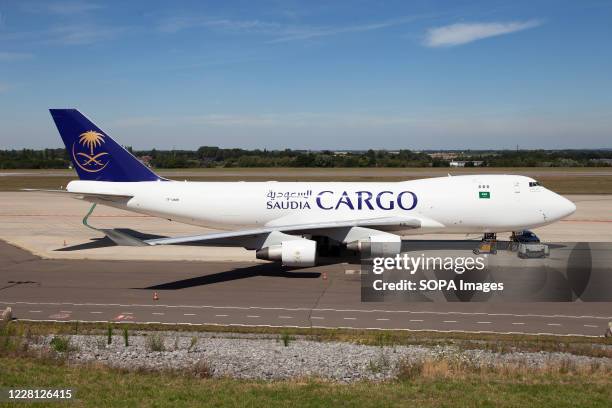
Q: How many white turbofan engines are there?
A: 2